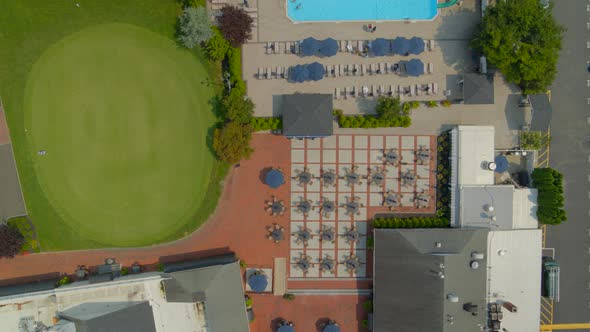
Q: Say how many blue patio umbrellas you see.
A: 13